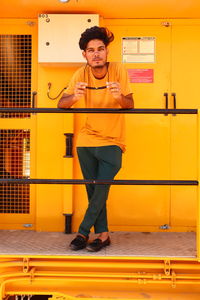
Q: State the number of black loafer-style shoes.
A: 2